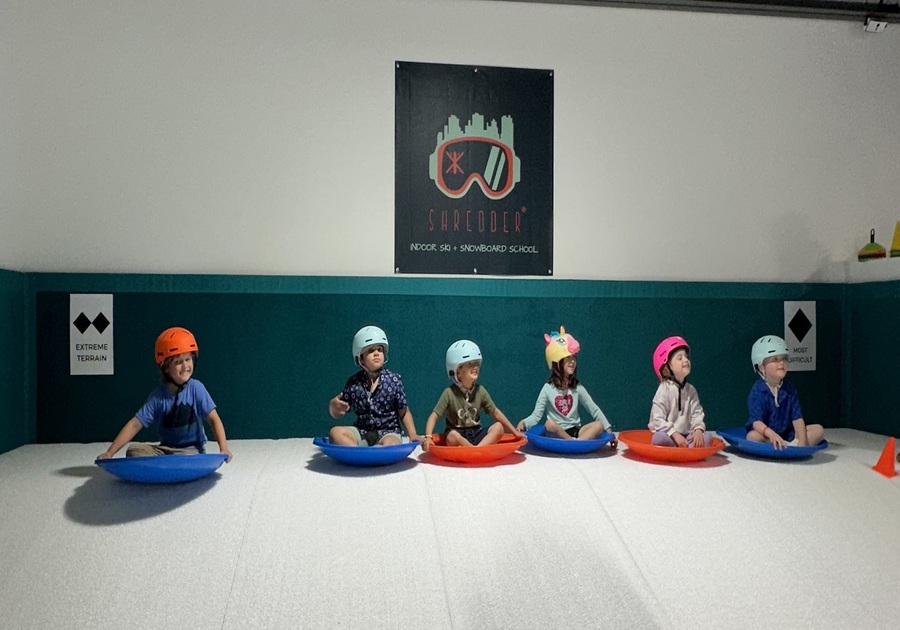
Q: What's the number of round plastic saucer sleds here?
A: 6